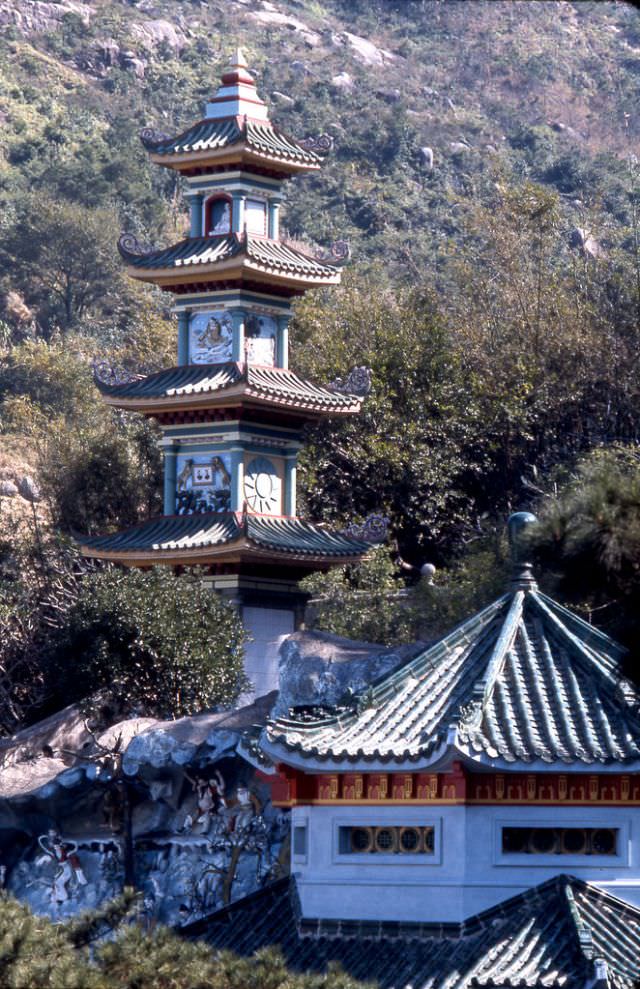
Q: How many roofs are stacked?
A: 4